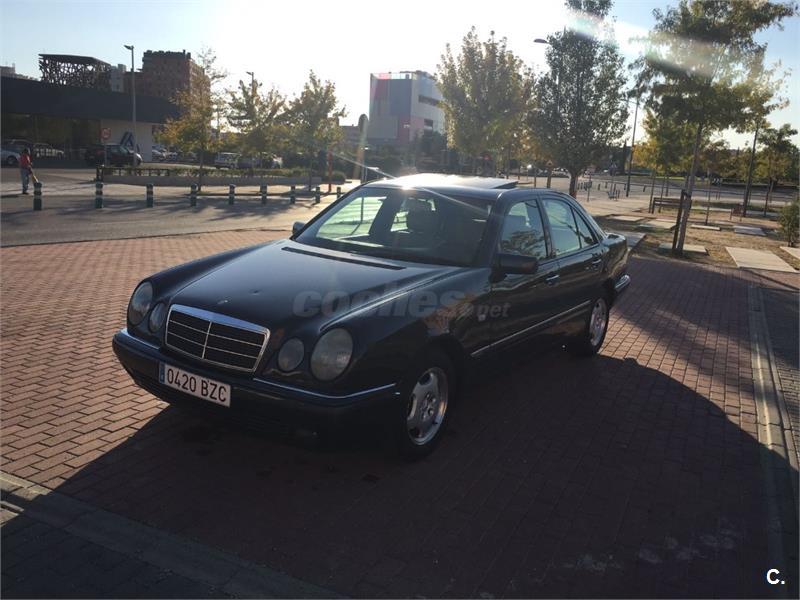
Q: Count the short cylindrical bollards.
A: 9